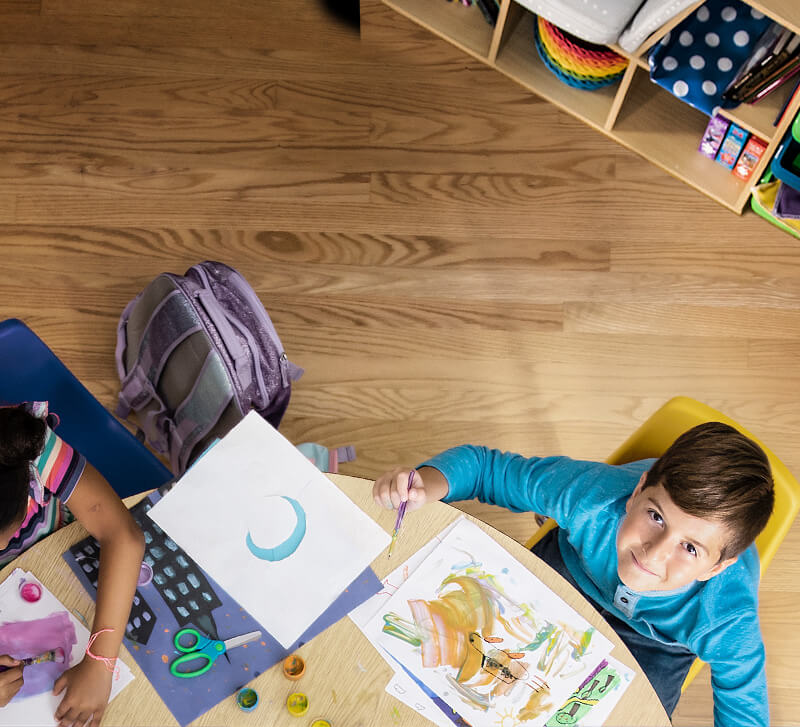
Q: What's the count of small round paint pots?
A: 6